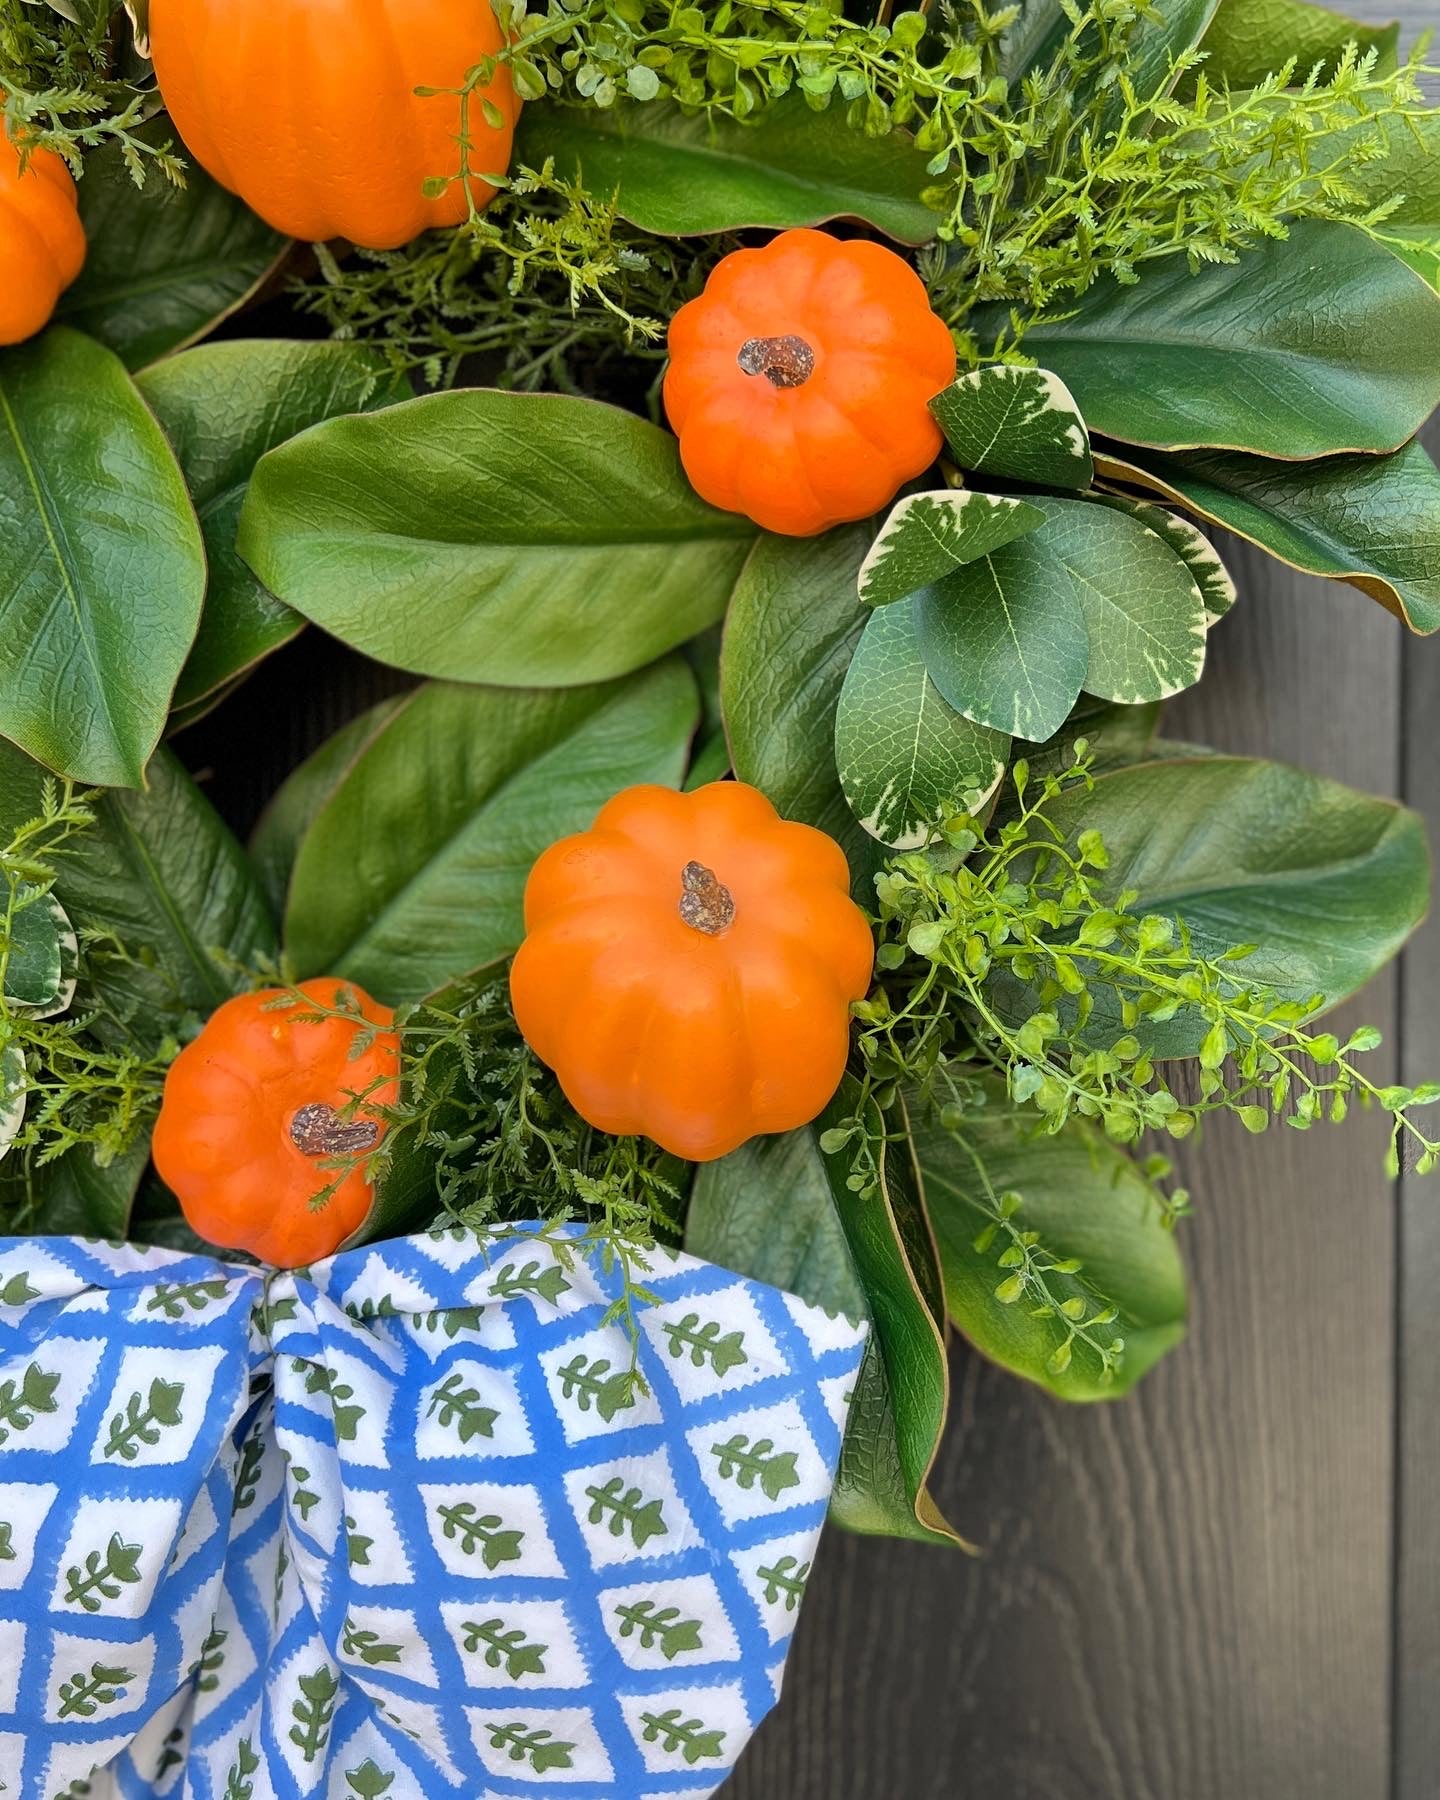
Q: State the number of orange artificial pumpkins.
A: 5